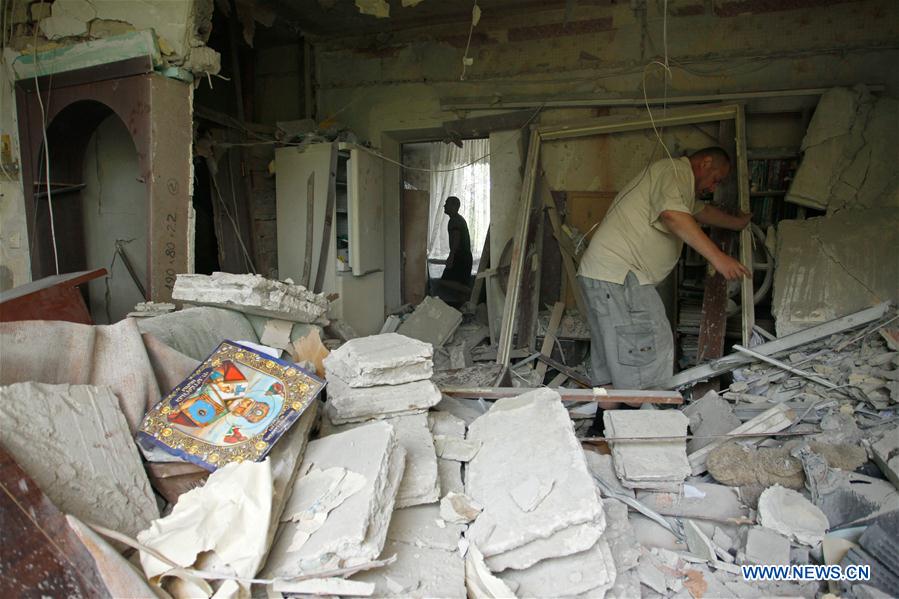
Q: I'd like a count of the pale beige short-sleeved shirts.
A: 1